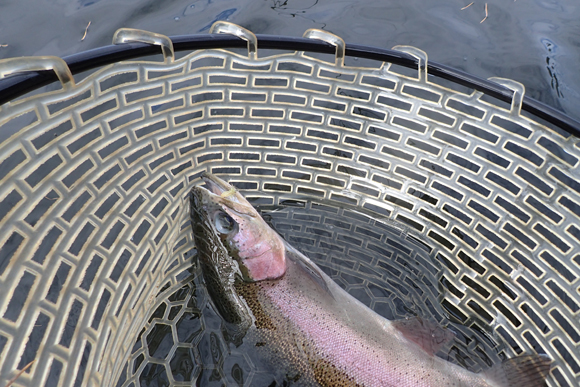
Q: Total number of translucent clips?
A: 6